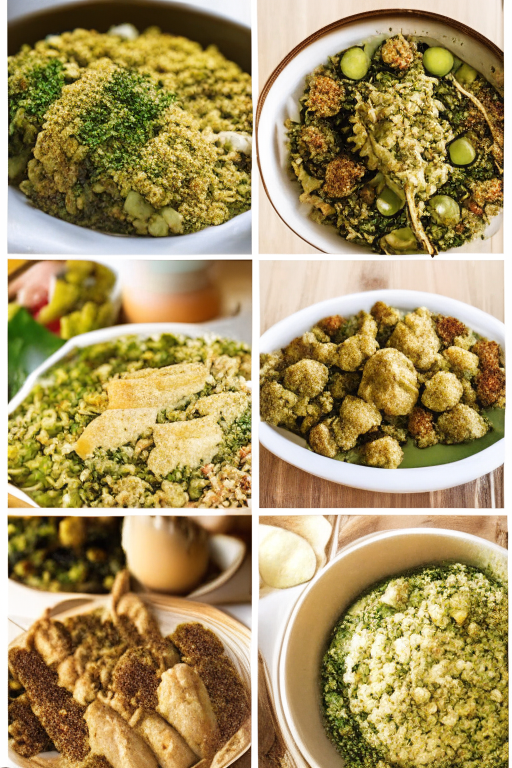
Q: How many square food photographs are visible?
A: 6